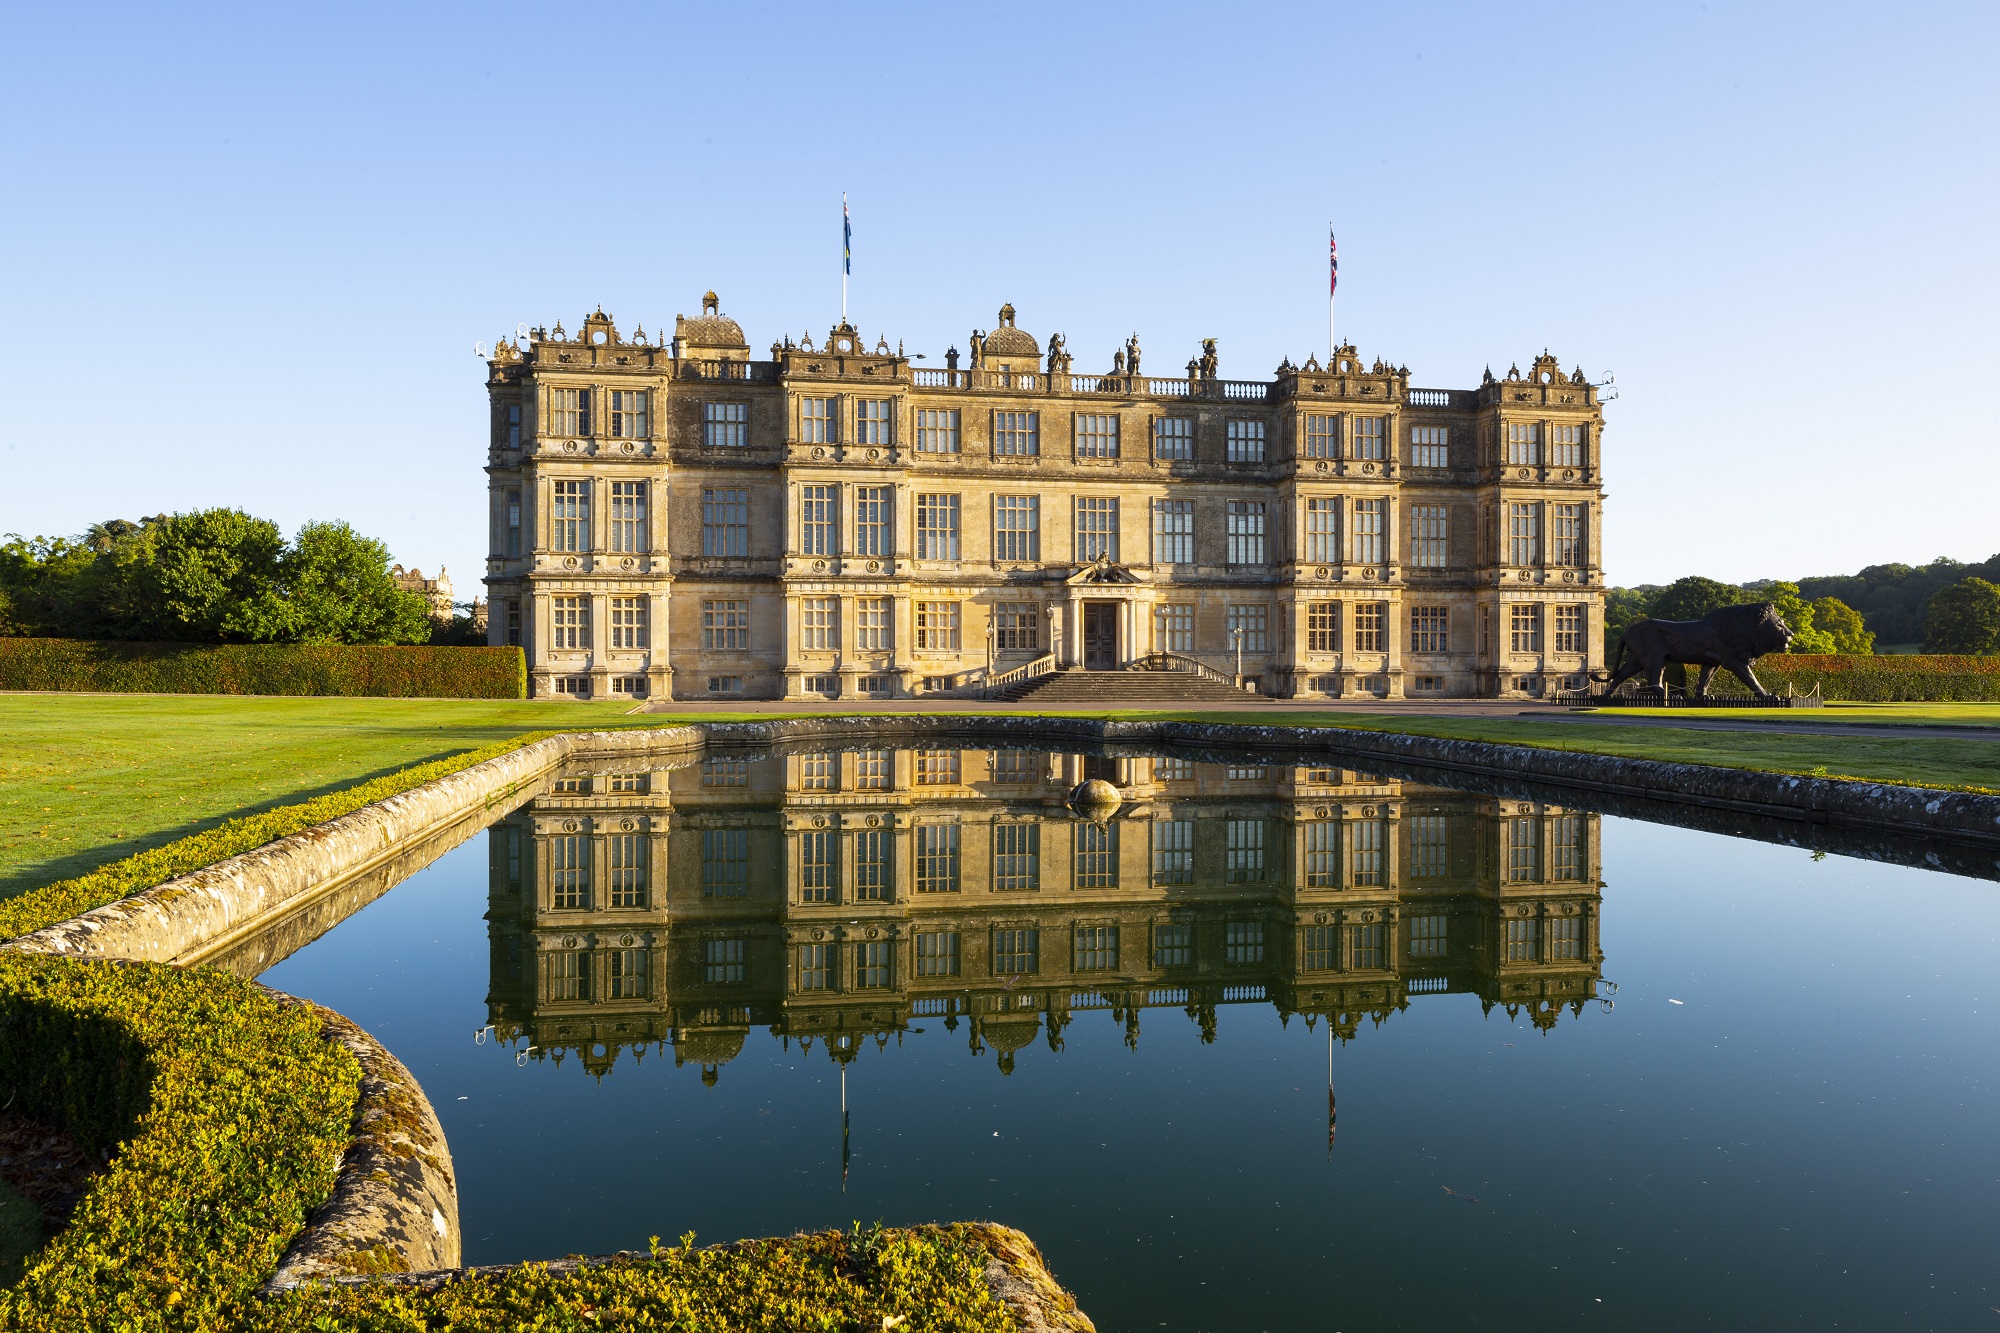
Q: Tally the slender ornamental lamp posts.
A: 4